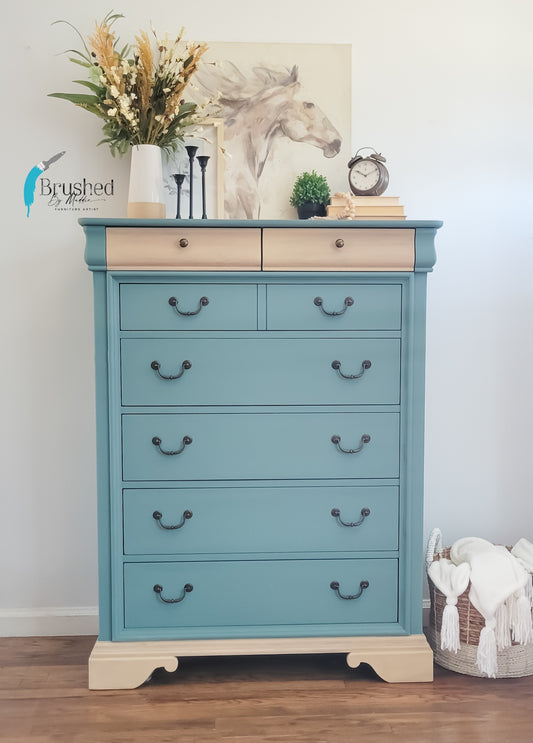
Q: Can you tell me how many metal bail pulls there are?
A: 10